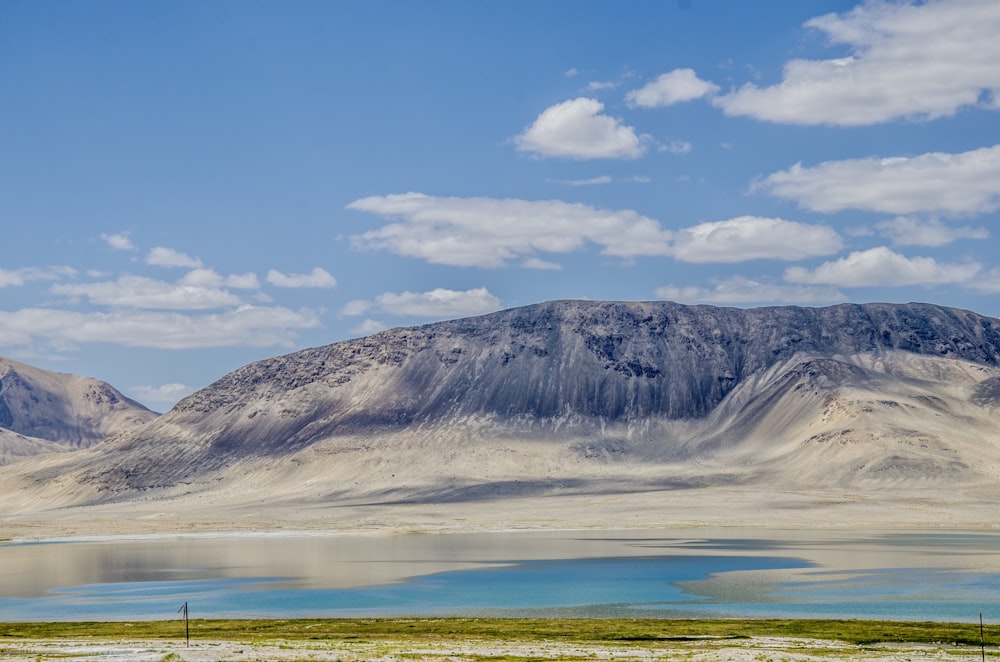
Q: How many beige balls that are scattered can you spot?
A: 0